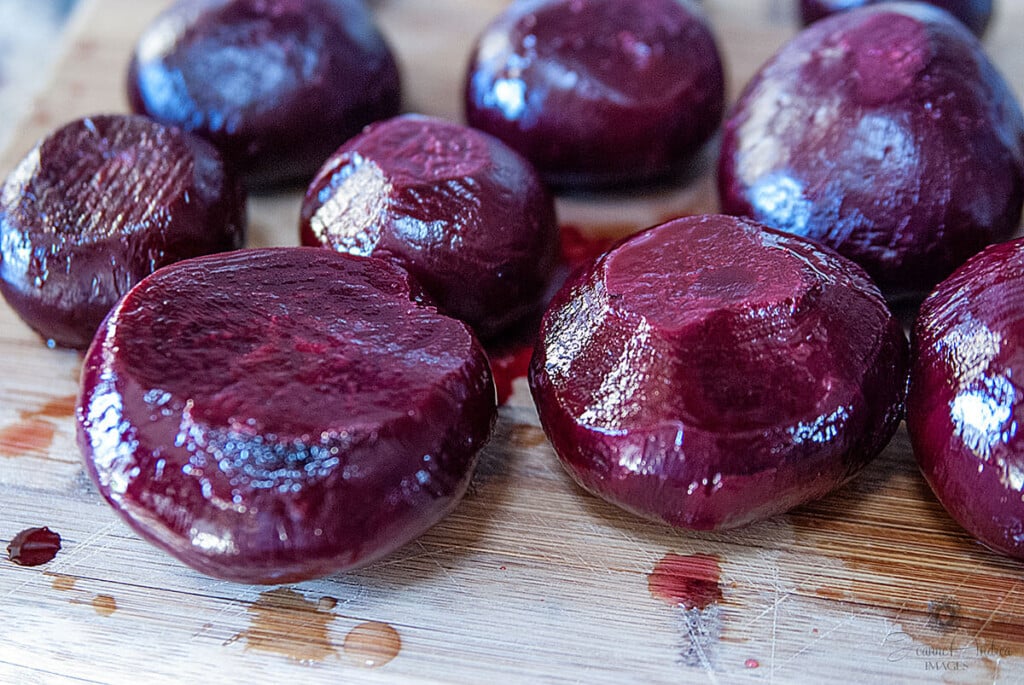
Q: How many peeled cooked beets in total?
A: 9